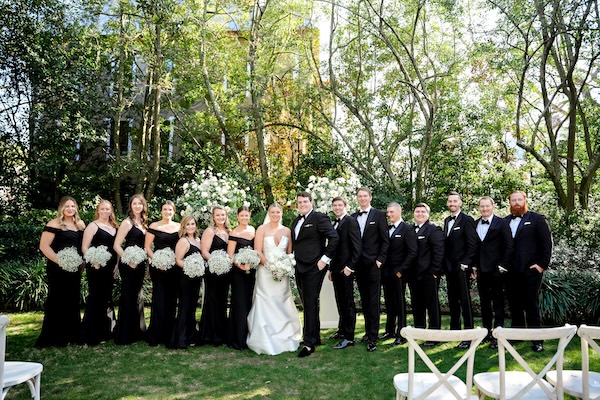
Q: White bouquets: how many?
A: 8